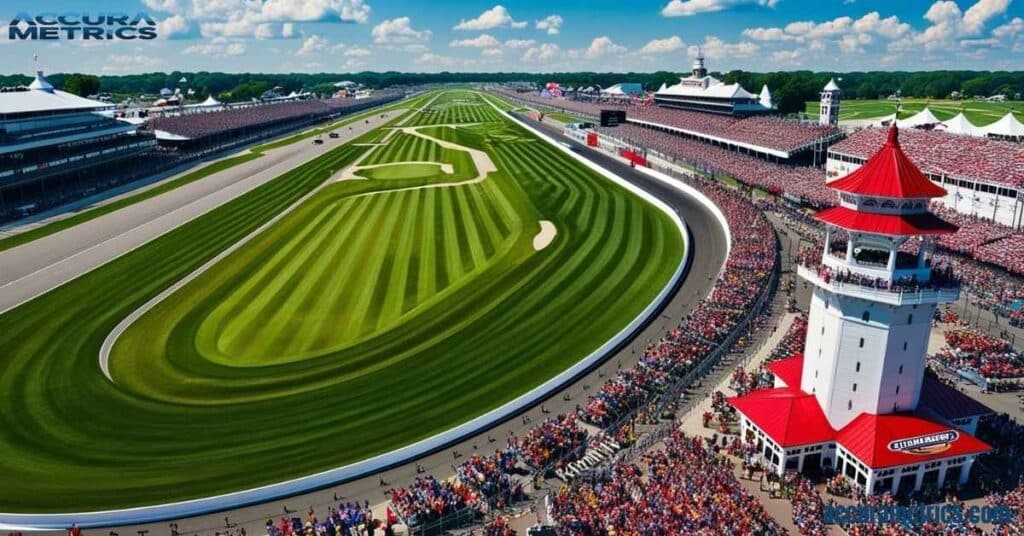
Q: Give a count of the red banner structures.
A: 2